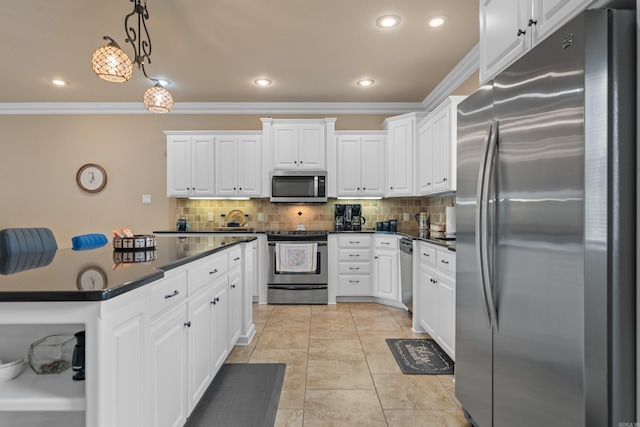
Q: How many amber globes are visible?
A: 2